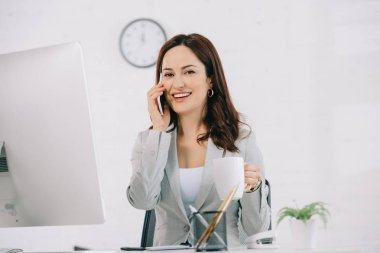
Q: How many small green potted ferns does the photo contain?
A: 1